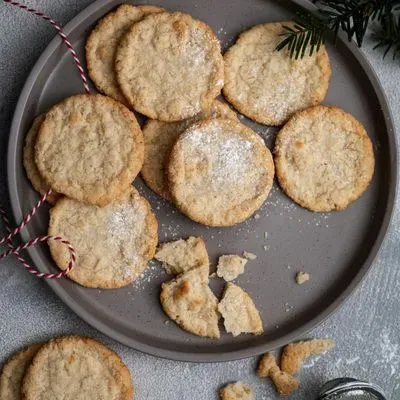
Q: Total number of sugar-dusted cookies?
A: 4